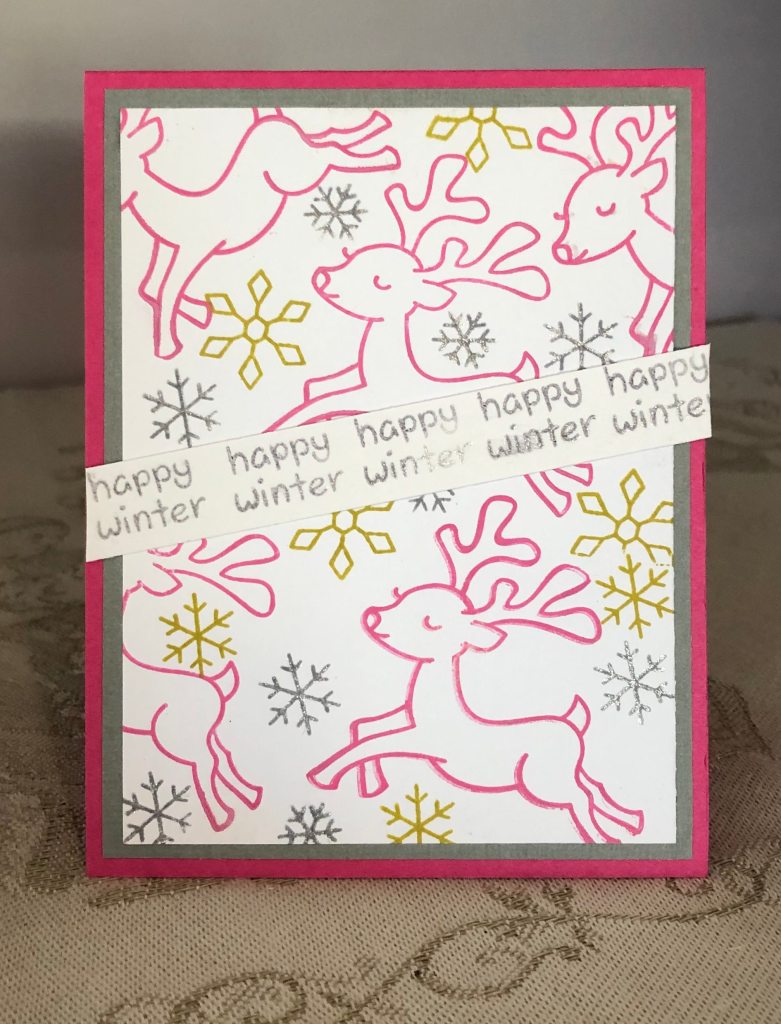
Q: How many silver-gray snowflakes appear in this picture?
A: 9